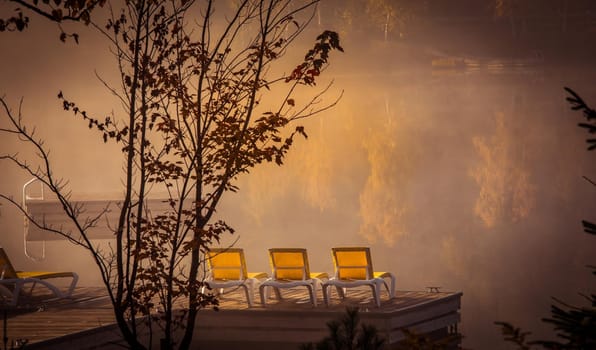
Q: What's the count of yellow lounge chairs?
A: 4